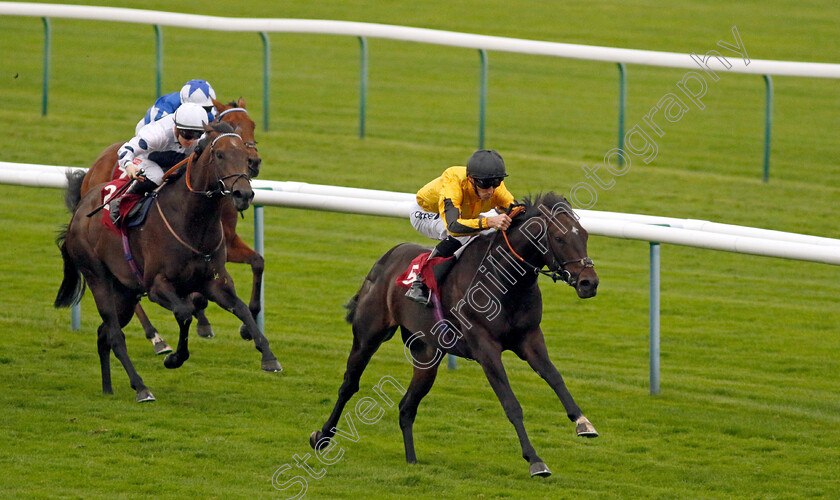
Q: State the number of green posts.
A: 7